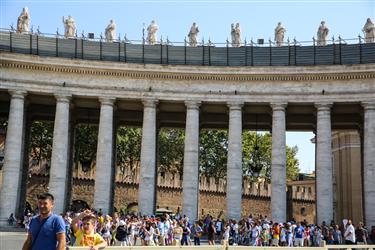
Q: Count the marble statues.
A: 9